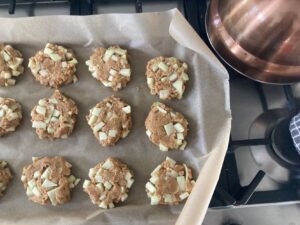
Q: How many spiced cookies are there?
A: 12